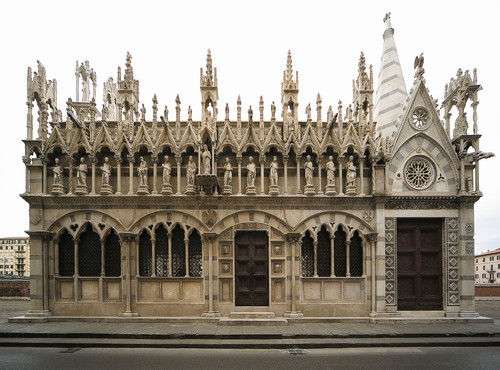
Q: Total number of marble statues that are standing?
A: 13